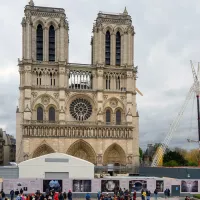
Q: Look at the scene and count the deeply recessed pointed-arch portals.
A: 3